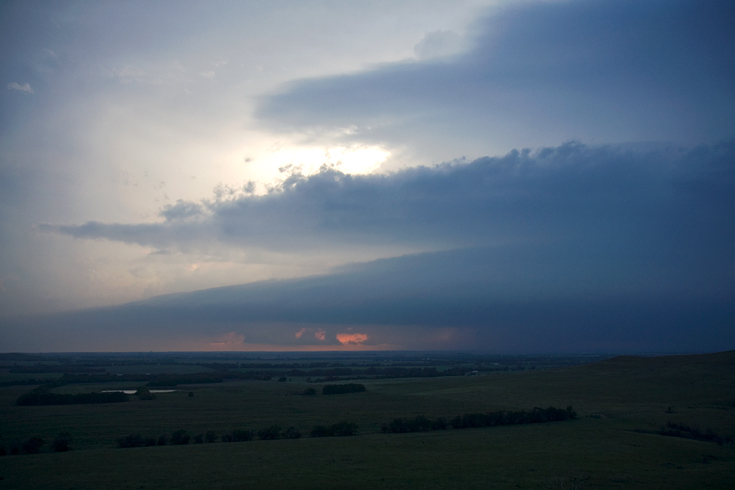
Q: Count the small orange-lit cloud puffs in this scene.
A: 3